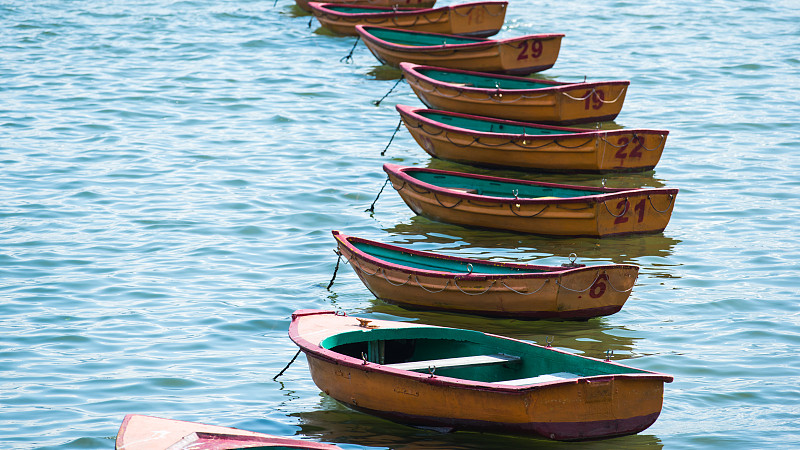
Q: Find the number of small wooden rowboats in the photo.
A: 9